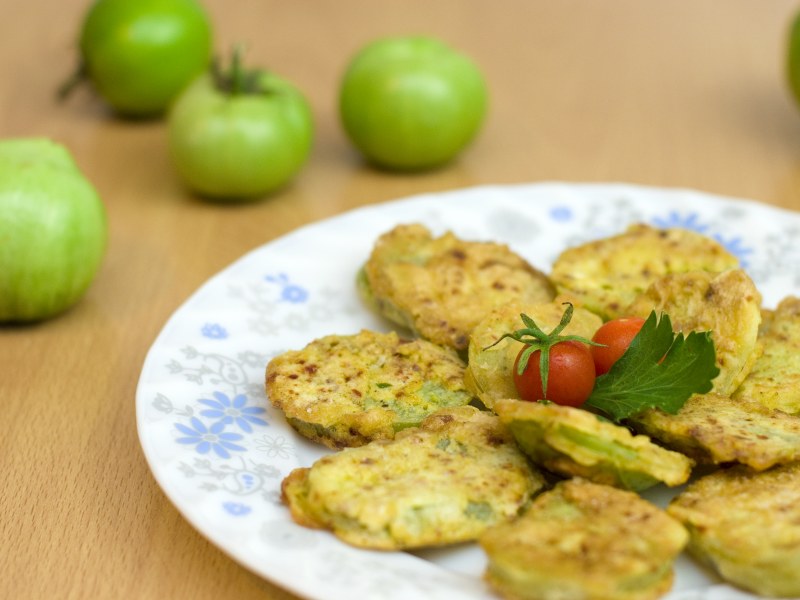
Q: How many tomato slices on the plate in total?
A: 11